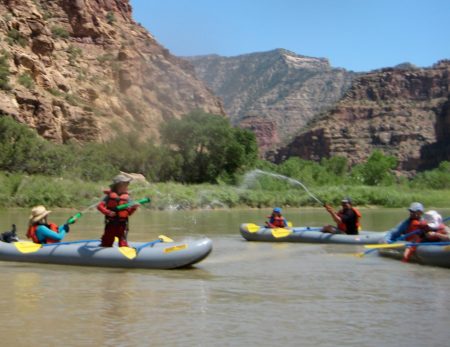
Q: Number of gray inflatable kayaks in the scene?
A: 3